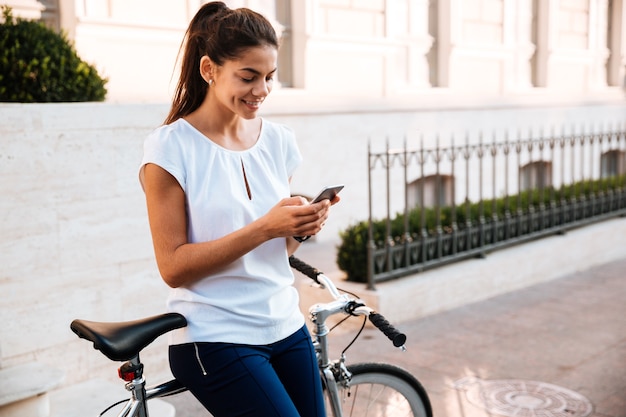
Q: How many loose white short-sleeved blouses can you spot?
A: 1